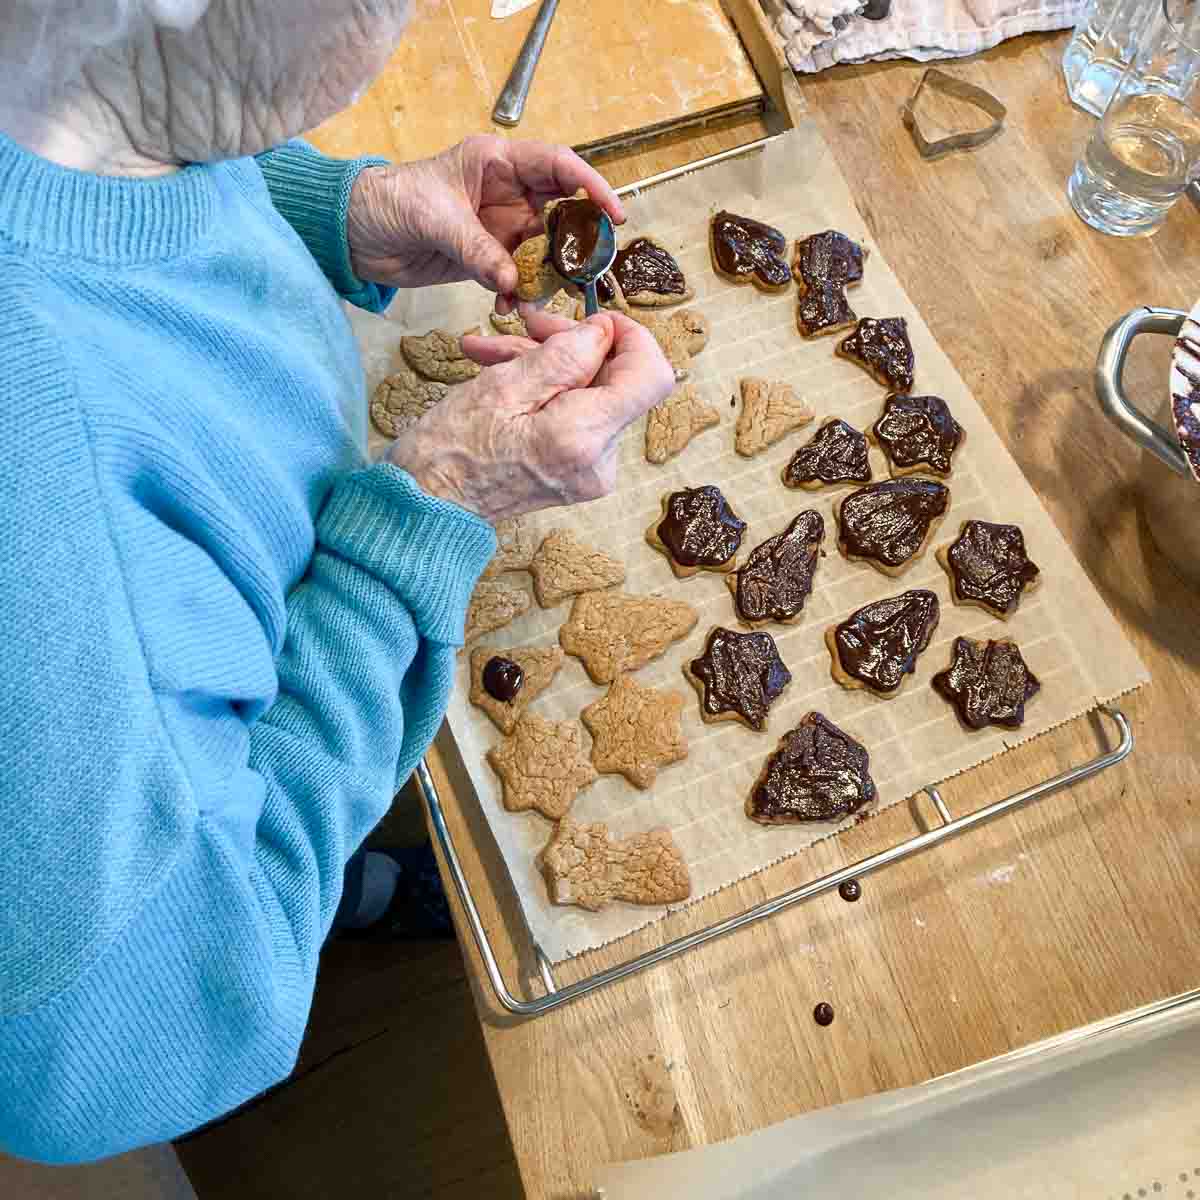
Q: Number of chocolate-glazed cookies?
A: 14